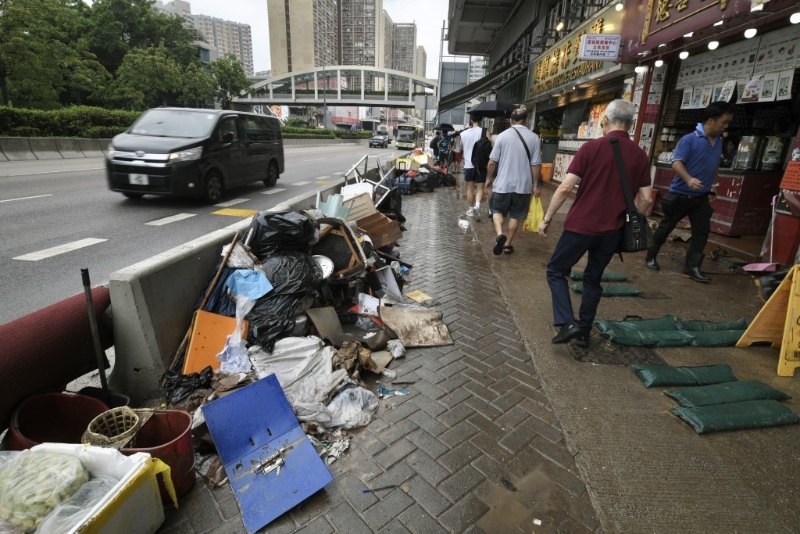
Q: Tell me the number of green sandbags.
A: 9